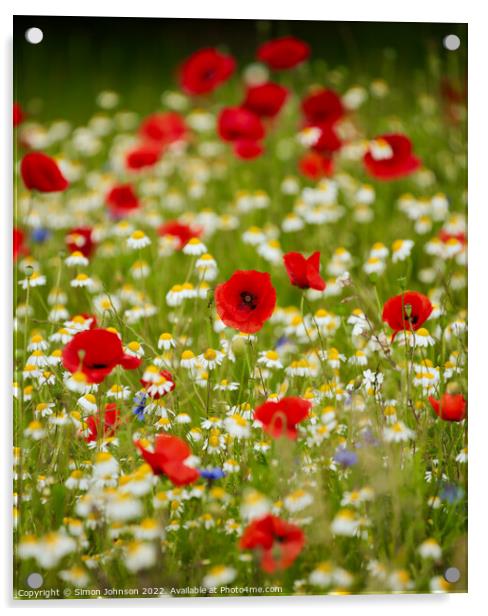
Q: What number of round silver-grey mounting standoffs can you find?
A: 4